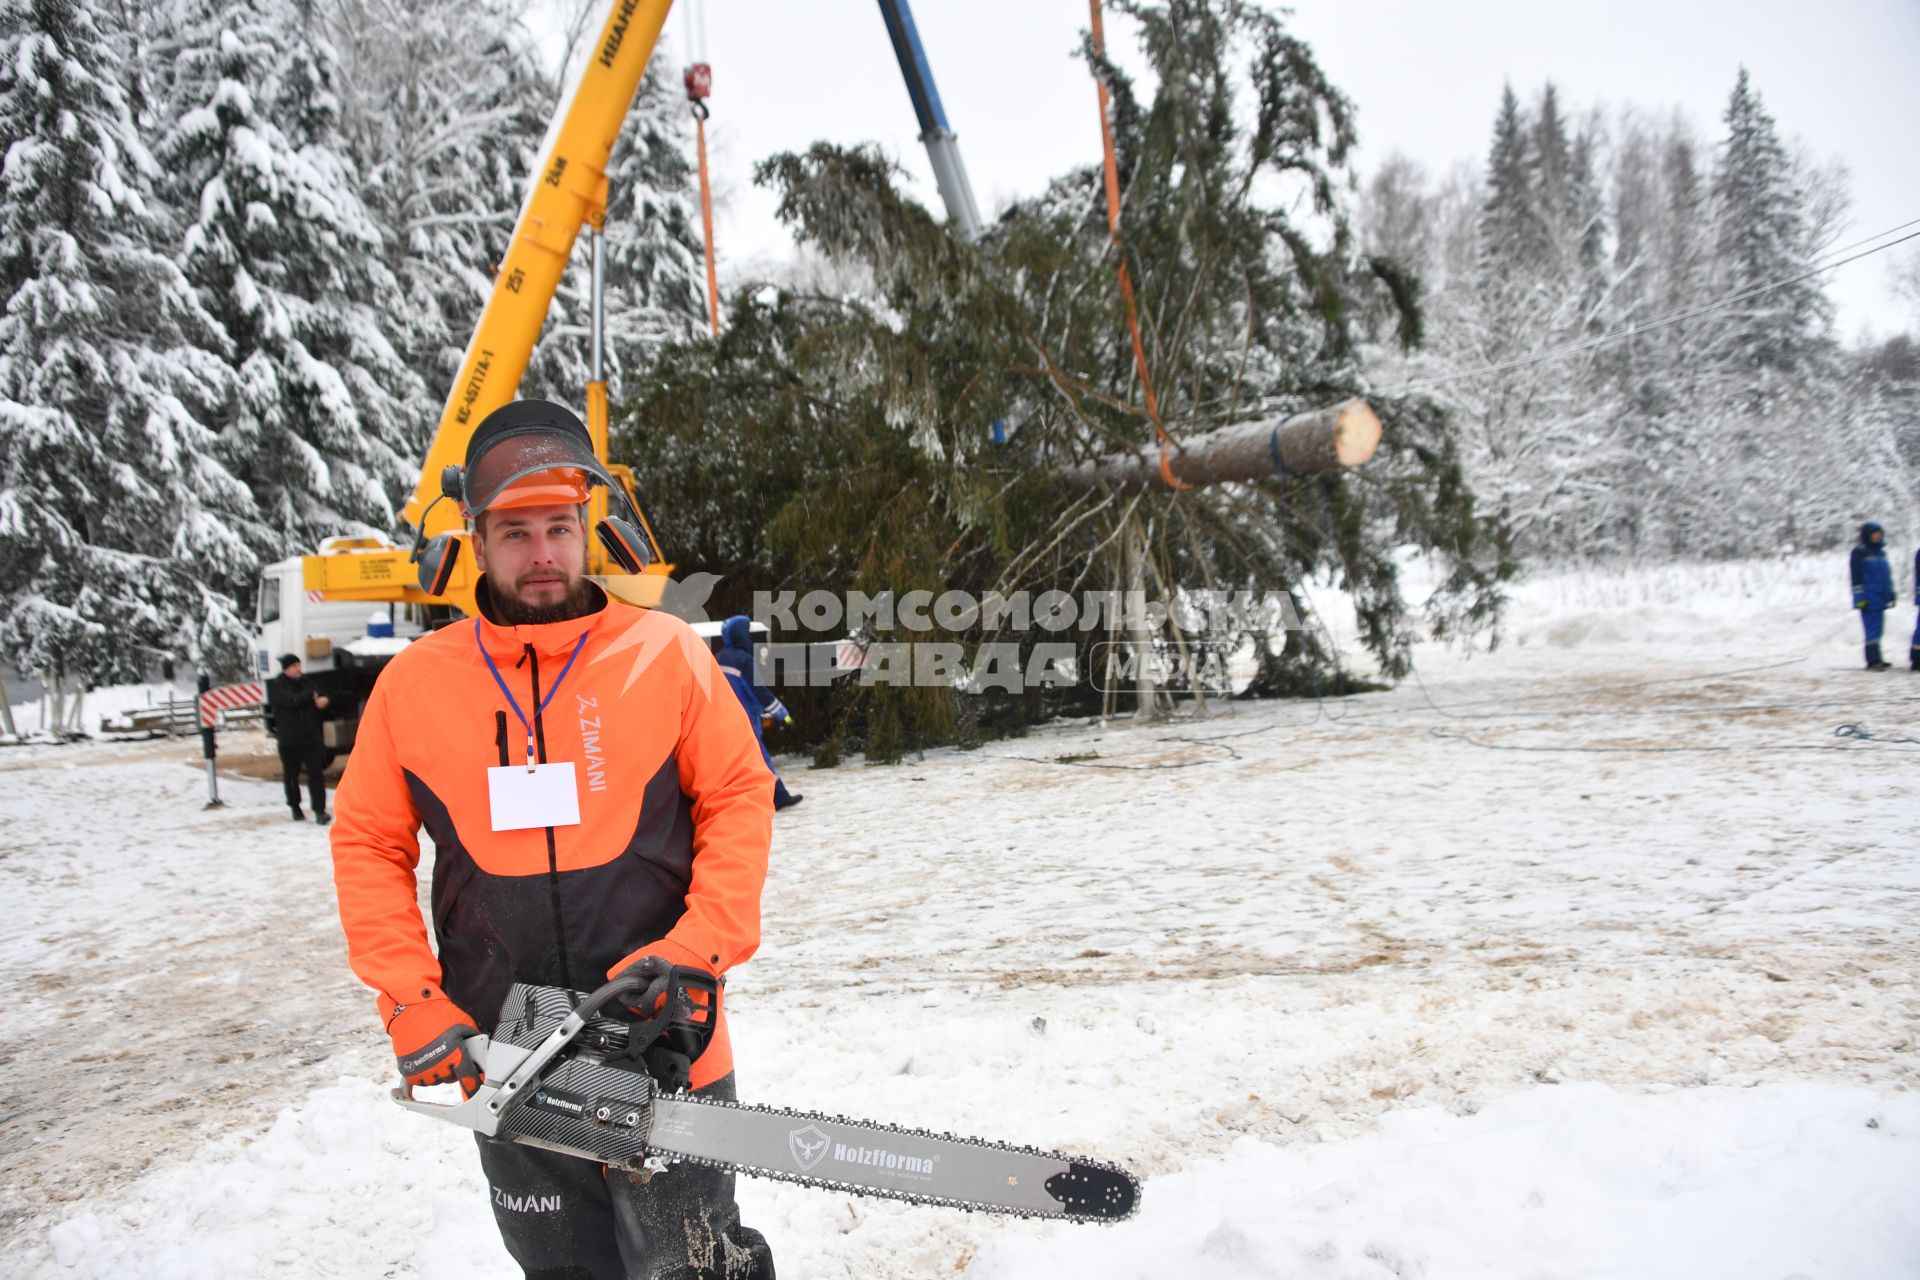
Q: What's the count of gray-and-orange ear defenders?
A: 2